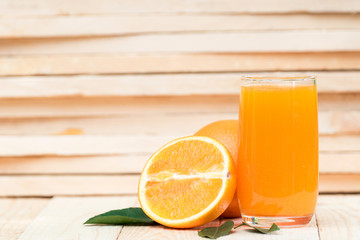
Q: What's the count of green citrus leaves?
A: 3